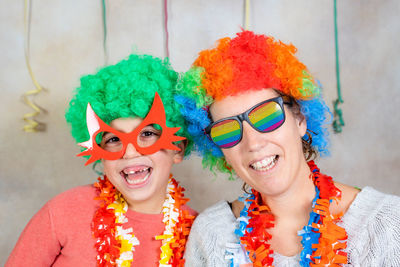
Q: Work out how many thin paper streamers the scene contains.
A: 5